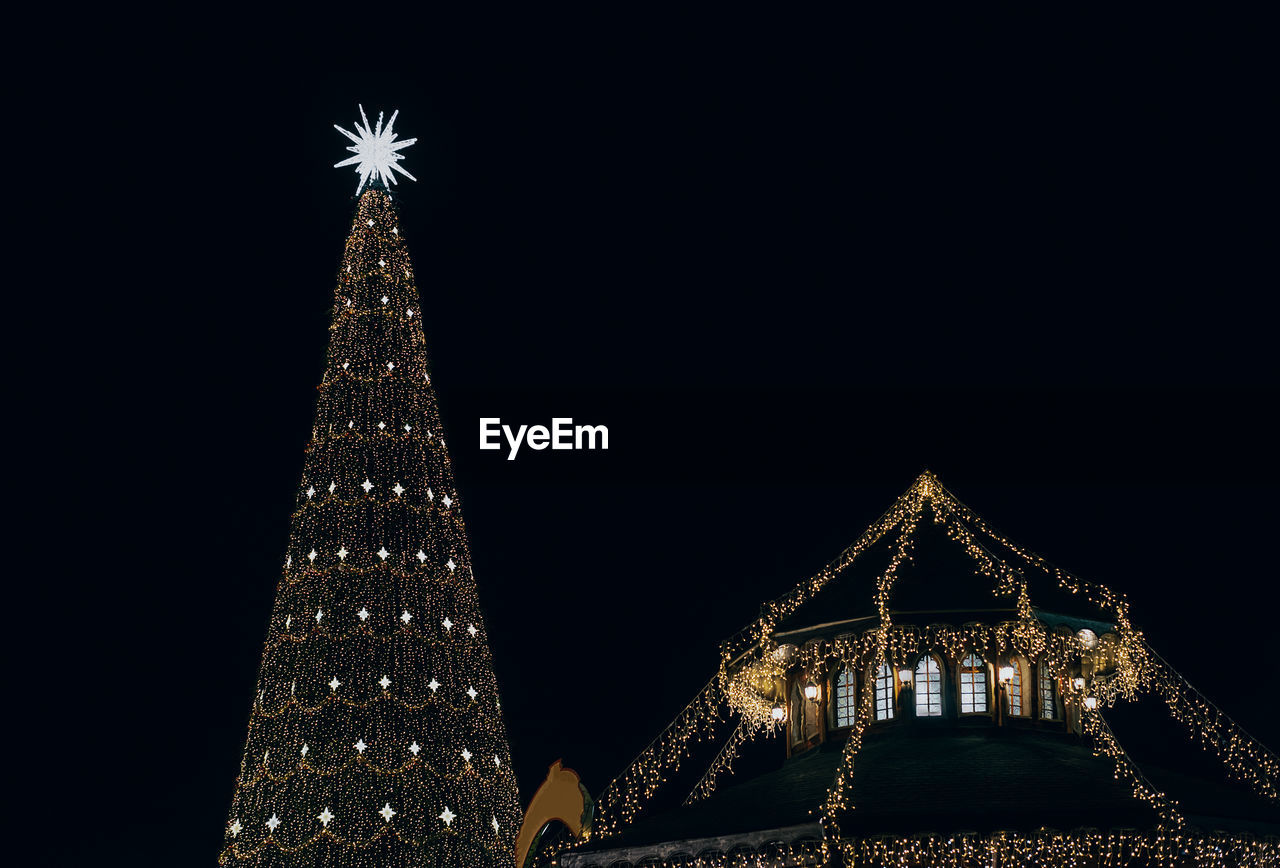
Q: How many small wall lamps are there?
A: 6